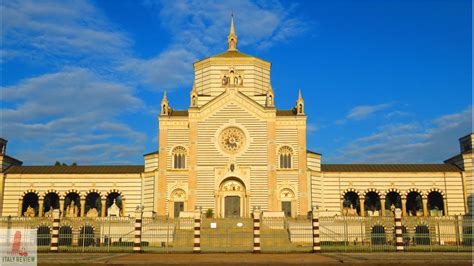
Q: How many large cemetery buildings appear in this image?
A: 1